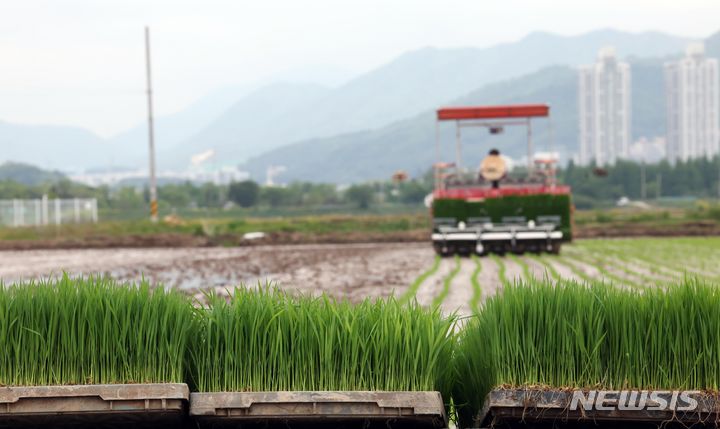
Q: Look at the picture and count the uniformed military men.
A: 0